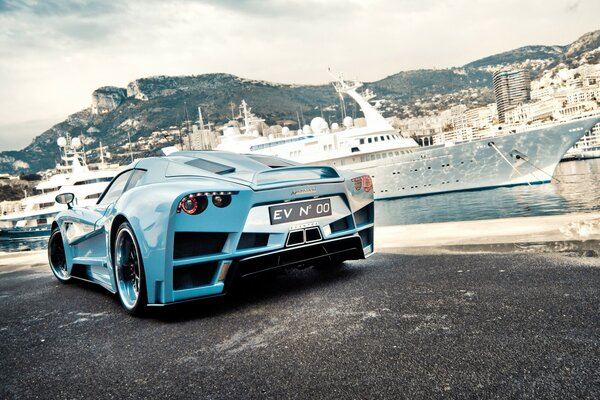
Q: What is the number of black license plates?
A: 1